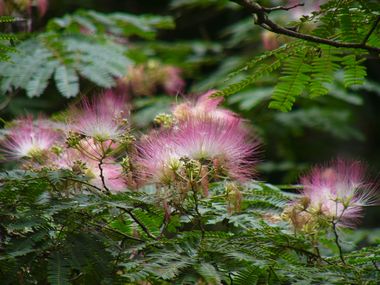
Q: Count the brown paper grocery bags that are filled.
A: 0